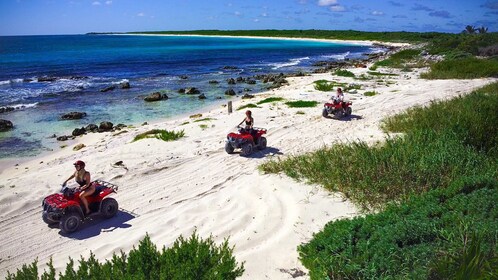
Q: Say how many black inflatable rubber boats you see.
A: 0